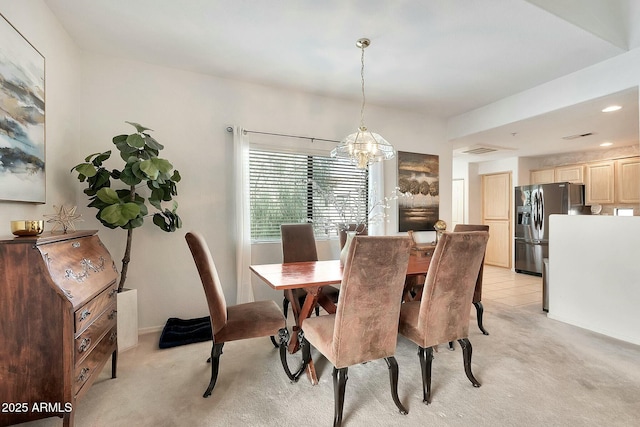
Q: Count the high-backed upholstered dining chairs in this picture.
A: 6